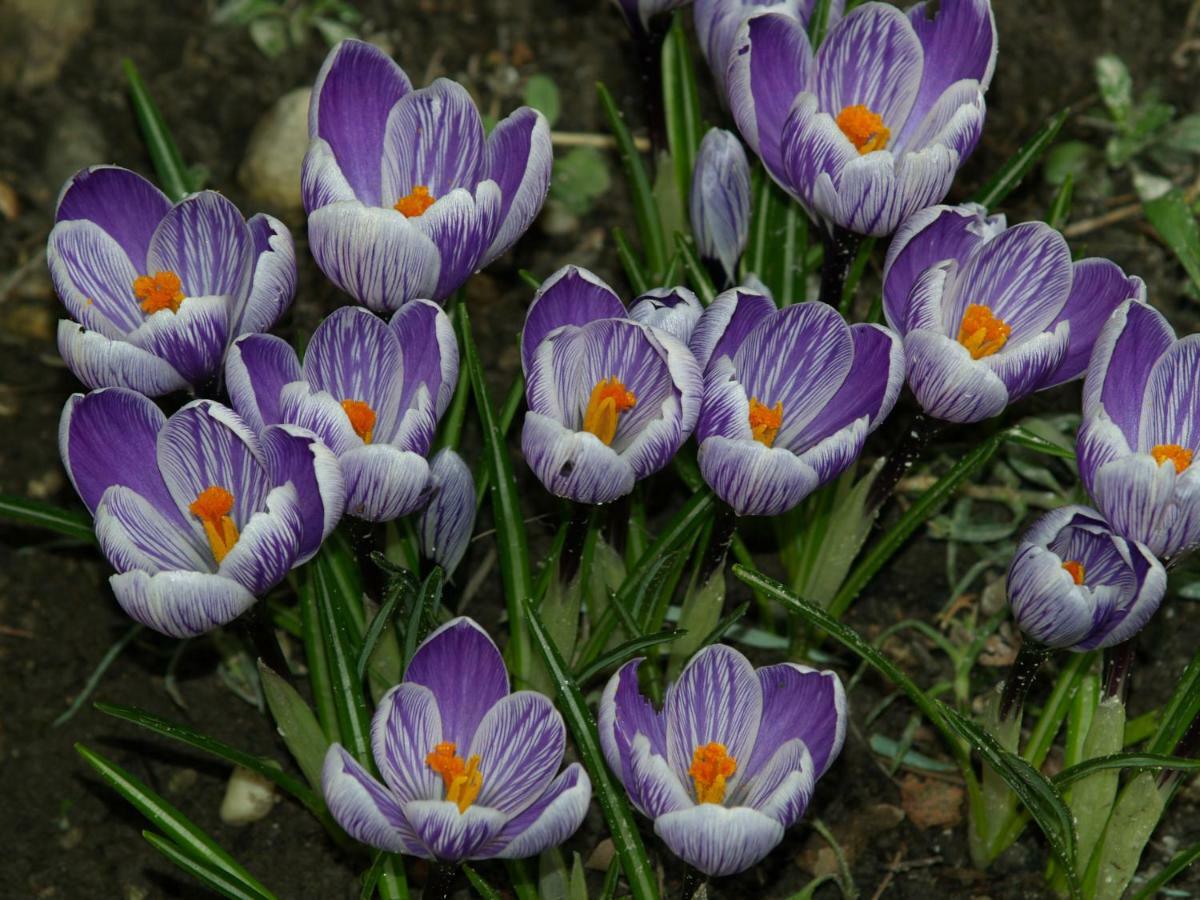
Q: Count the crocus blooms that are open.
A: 12